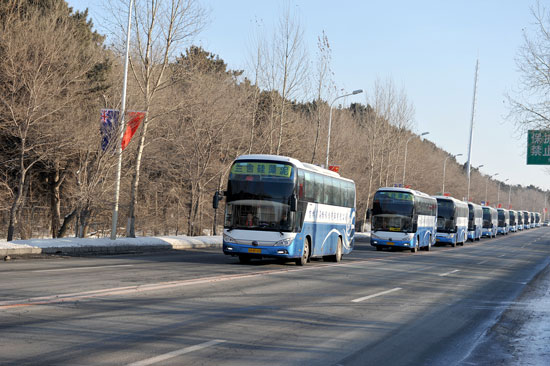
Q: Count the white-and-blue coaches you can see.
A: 11